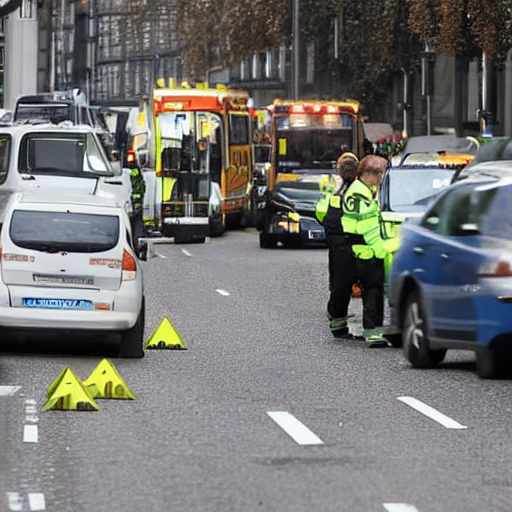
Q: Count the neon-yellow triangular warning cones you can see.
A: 3